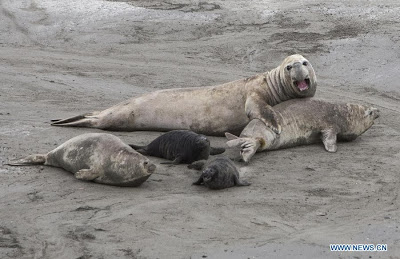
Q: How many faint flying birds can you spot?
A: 0